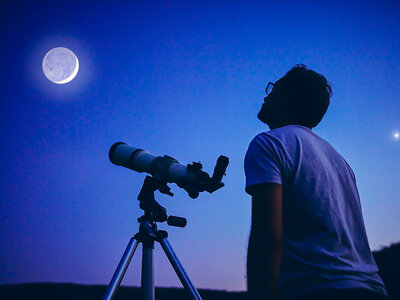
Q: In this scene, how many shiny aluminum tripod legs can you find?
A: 3